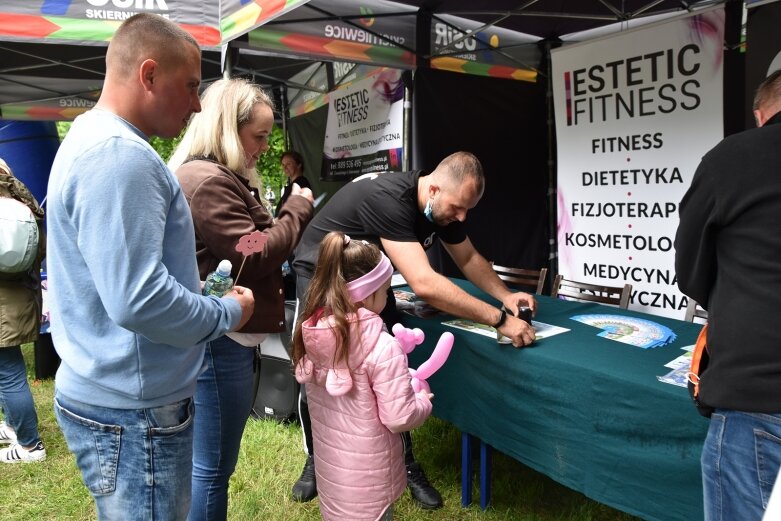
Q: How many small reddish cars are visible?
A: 0